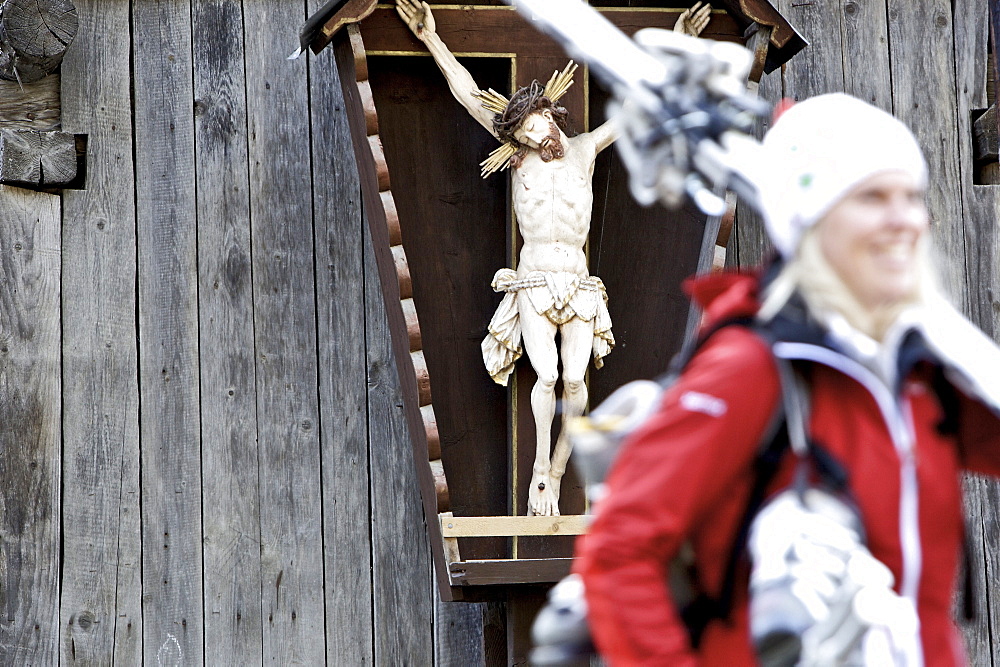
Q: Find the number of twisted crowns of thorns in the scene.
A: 1